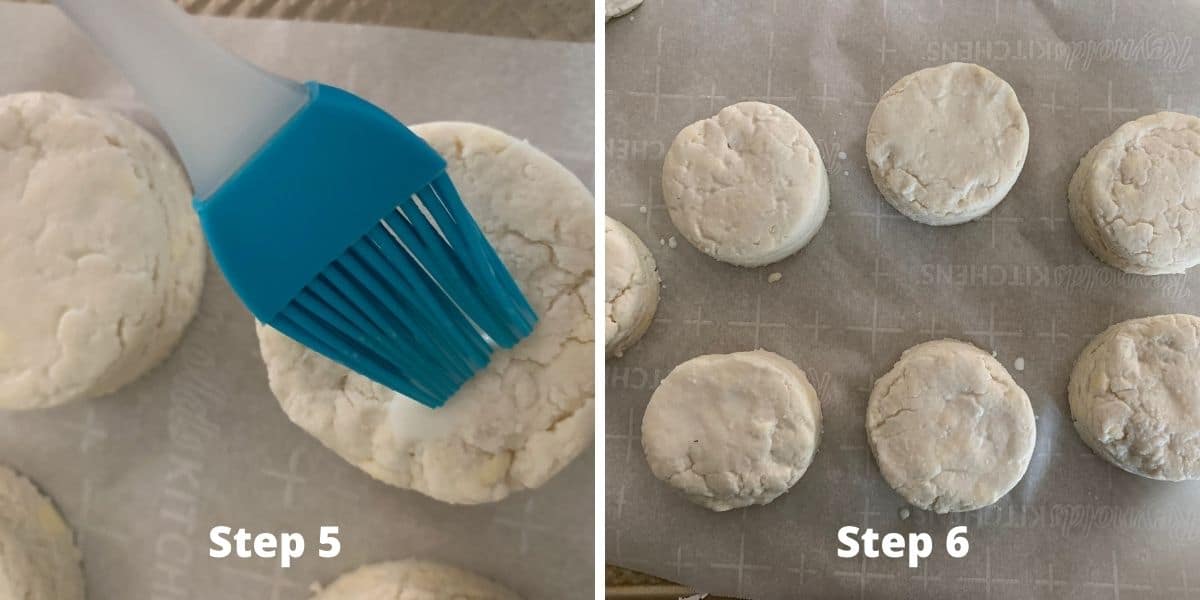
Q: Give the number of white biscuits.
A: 12